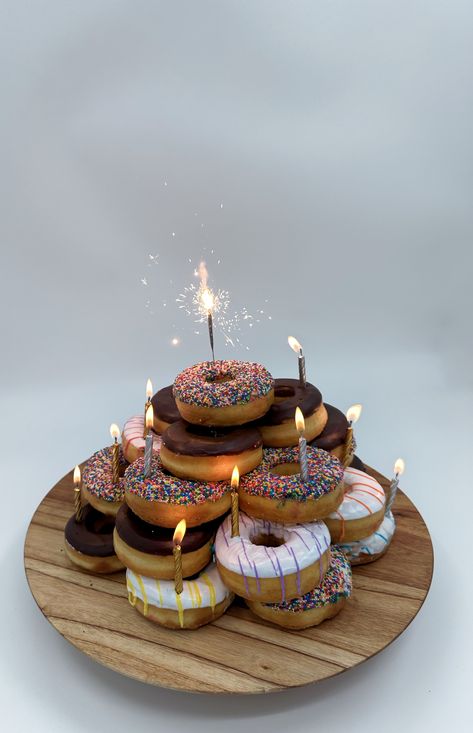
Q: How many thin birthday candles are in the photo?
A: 10